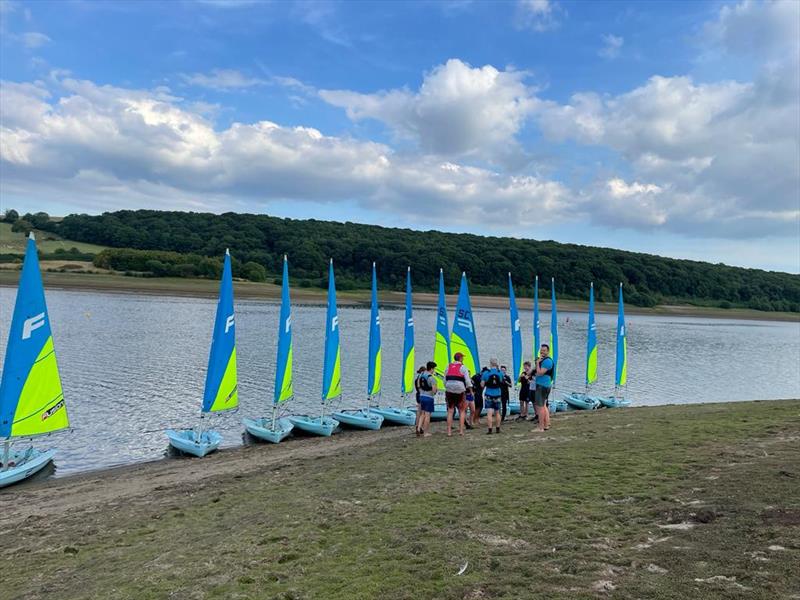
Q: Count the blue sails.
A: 13